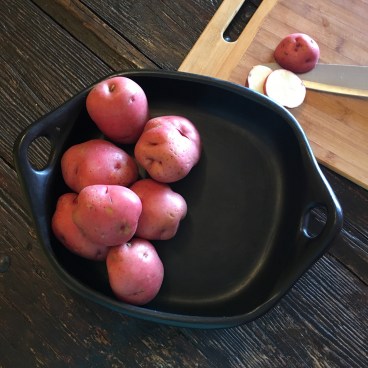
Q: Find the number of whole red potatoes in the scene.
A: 7